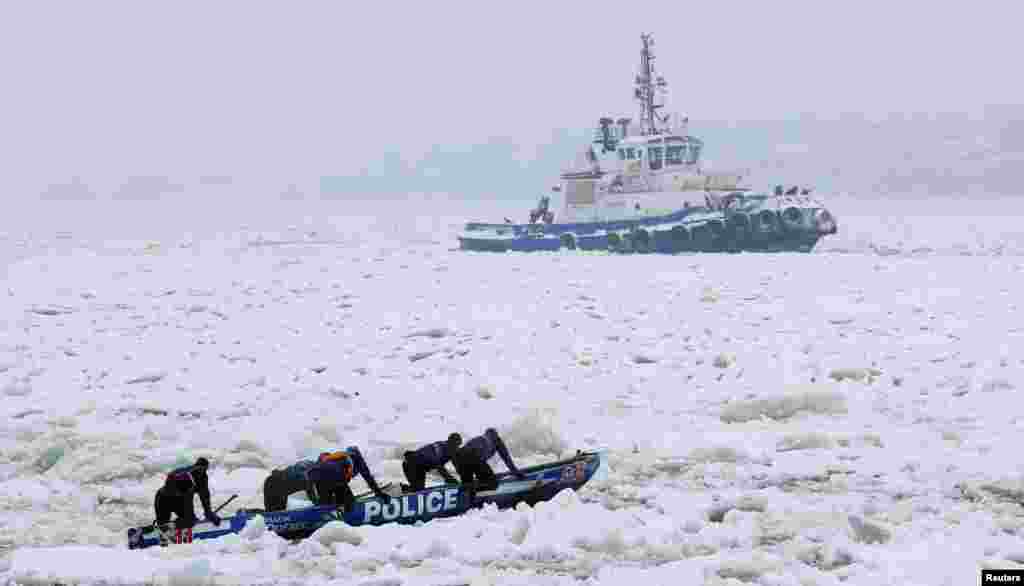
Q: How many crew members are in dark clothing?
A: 5